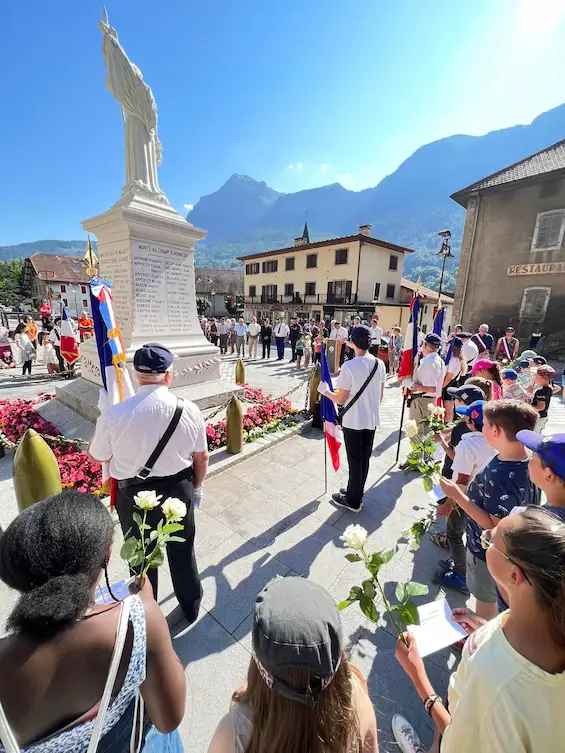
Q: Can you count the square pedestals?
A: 1